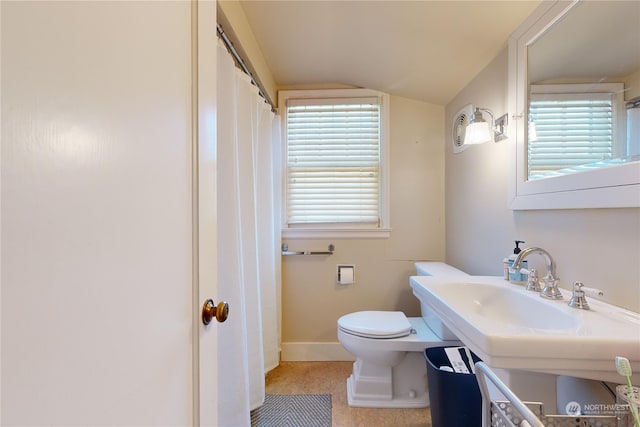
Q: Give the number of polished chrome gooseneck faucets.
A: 1